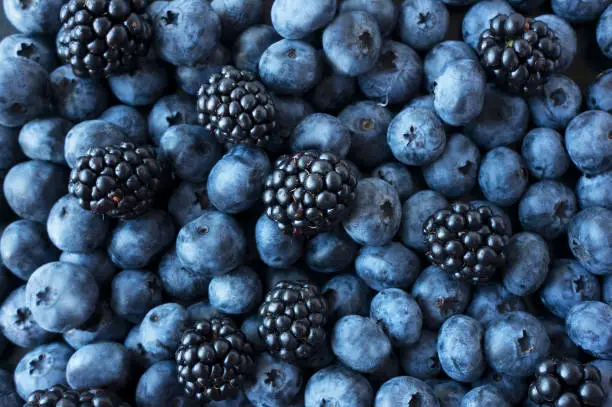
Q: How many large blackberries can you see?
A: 10